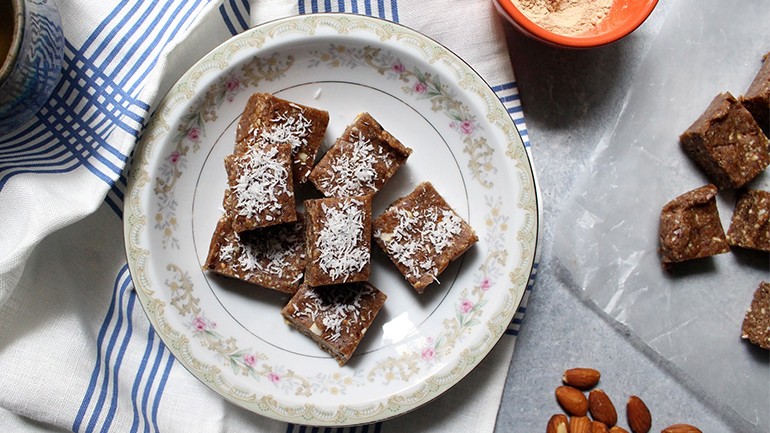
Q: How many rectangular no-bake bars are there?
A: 12